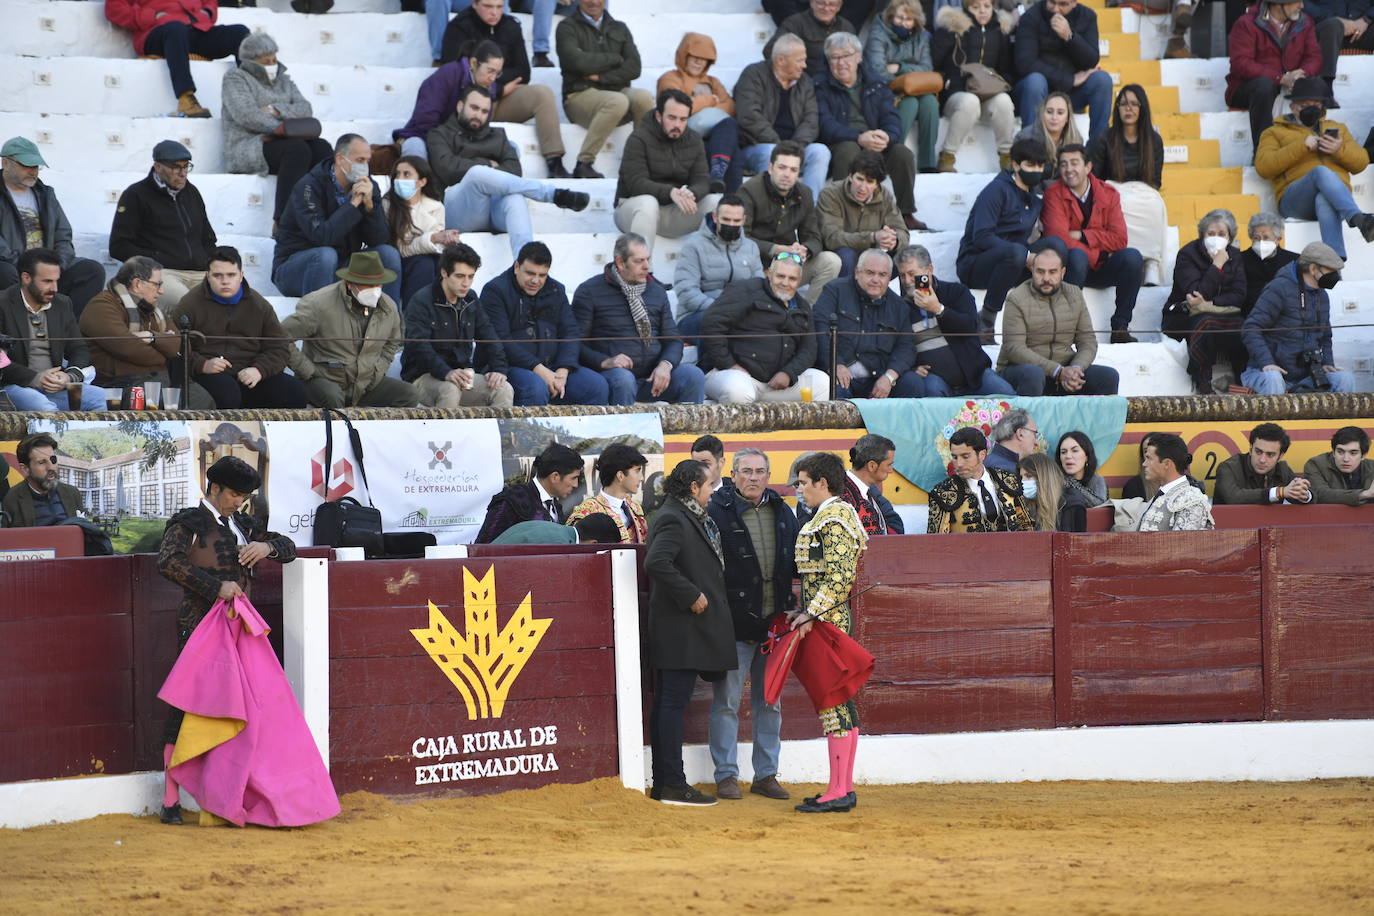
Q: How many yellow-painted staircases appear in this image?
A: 1